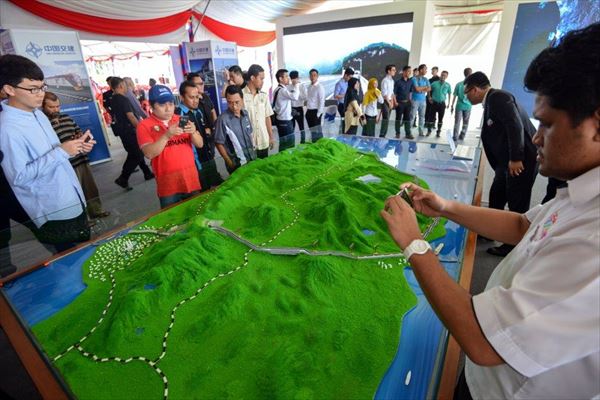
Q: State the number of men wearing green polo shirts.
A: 2